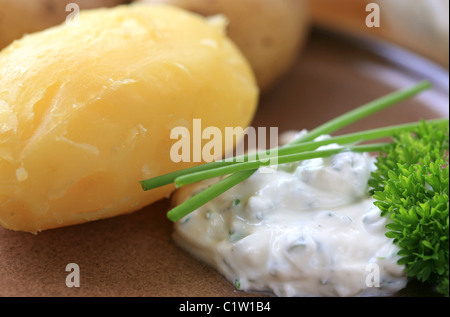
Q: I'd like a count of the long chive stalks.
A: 3